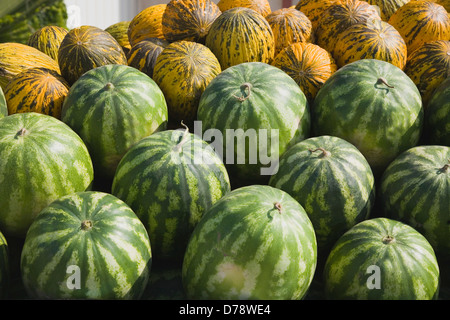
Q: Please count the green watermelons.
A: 13